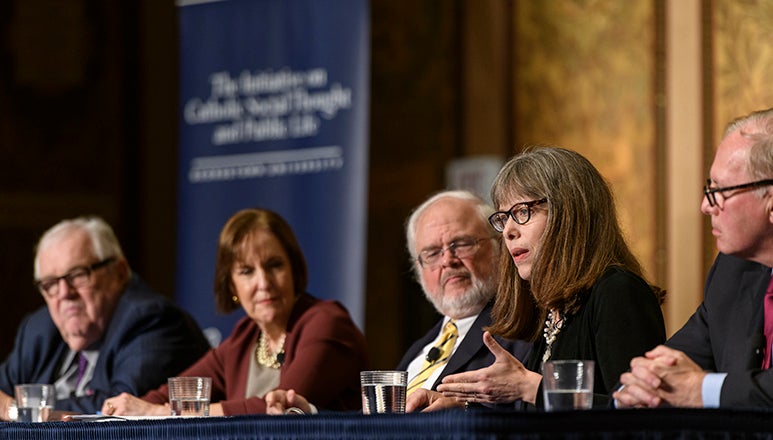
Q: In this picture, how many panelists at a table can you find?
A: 5